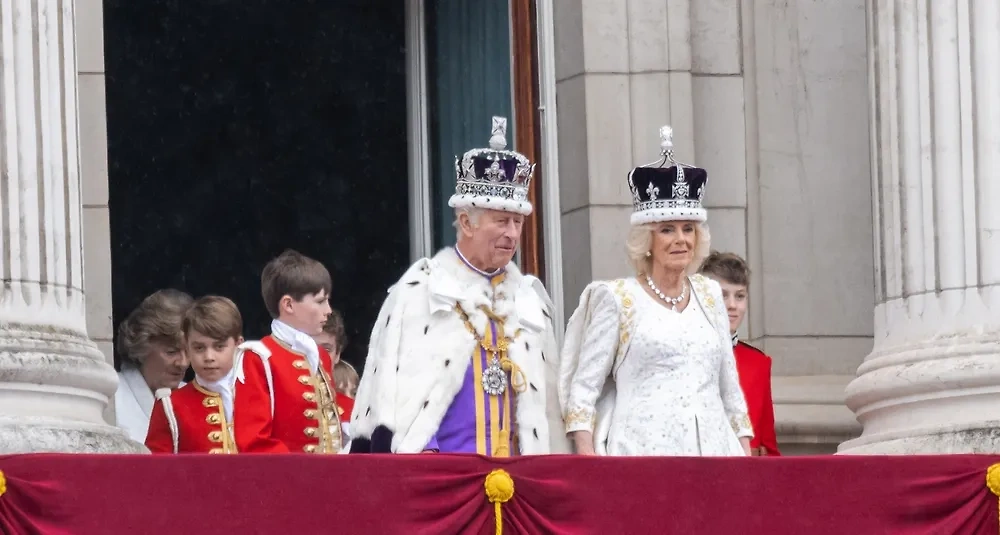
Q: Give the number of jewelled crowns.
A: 2